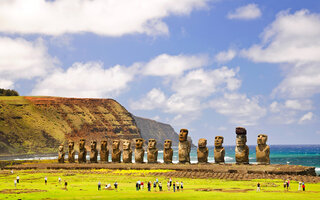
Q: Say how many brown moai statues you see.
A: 15